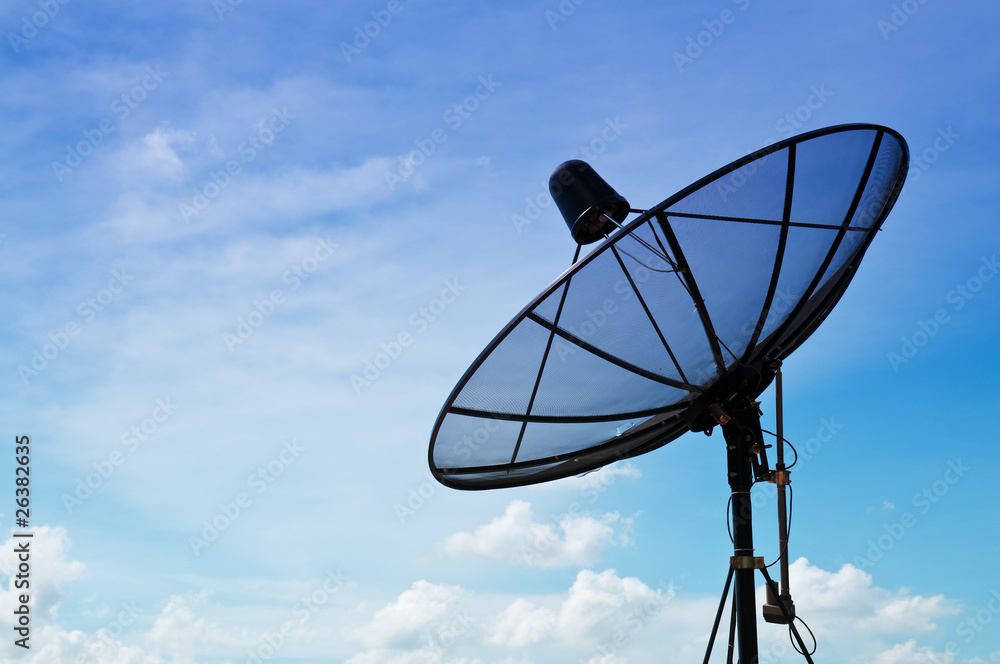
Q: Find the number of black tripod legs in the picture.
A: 3